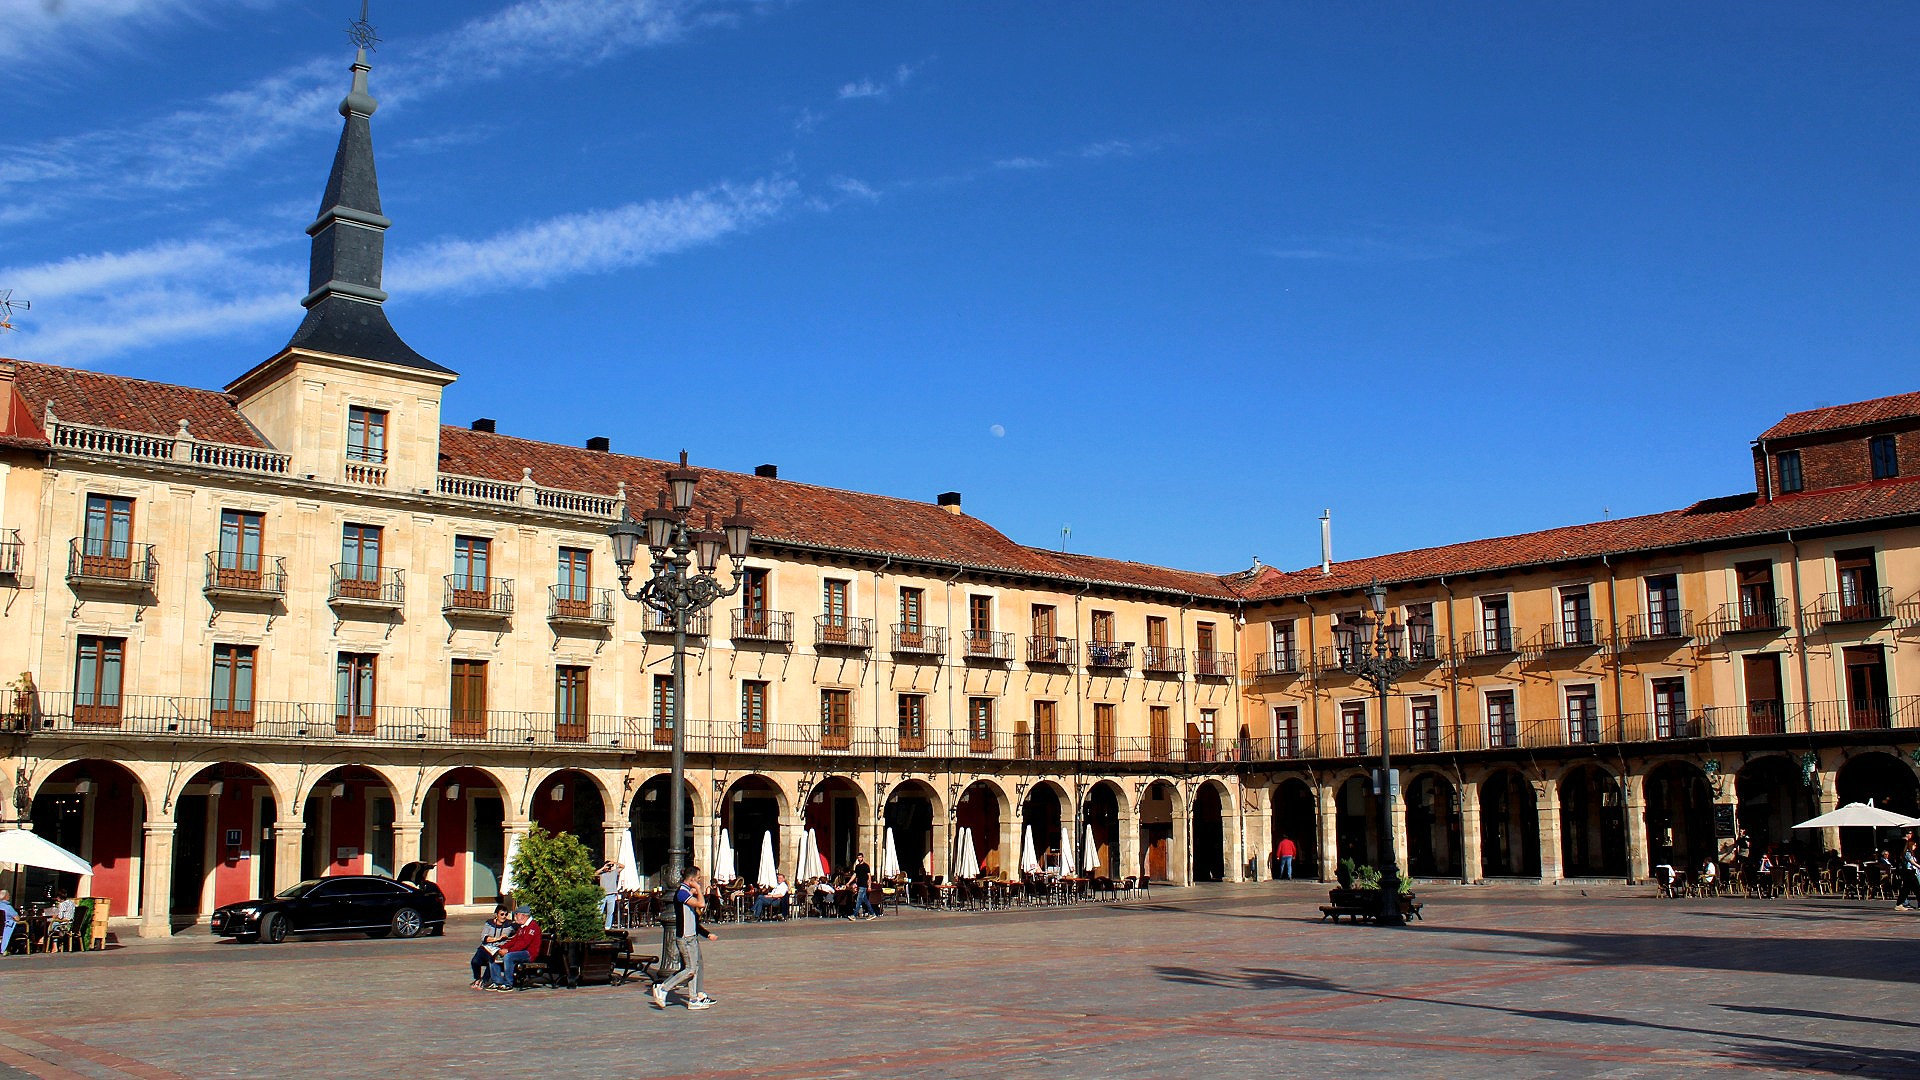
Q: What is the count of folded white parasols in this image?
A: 12